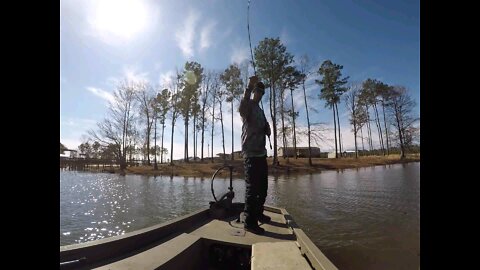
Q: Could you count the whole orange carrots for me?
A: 0